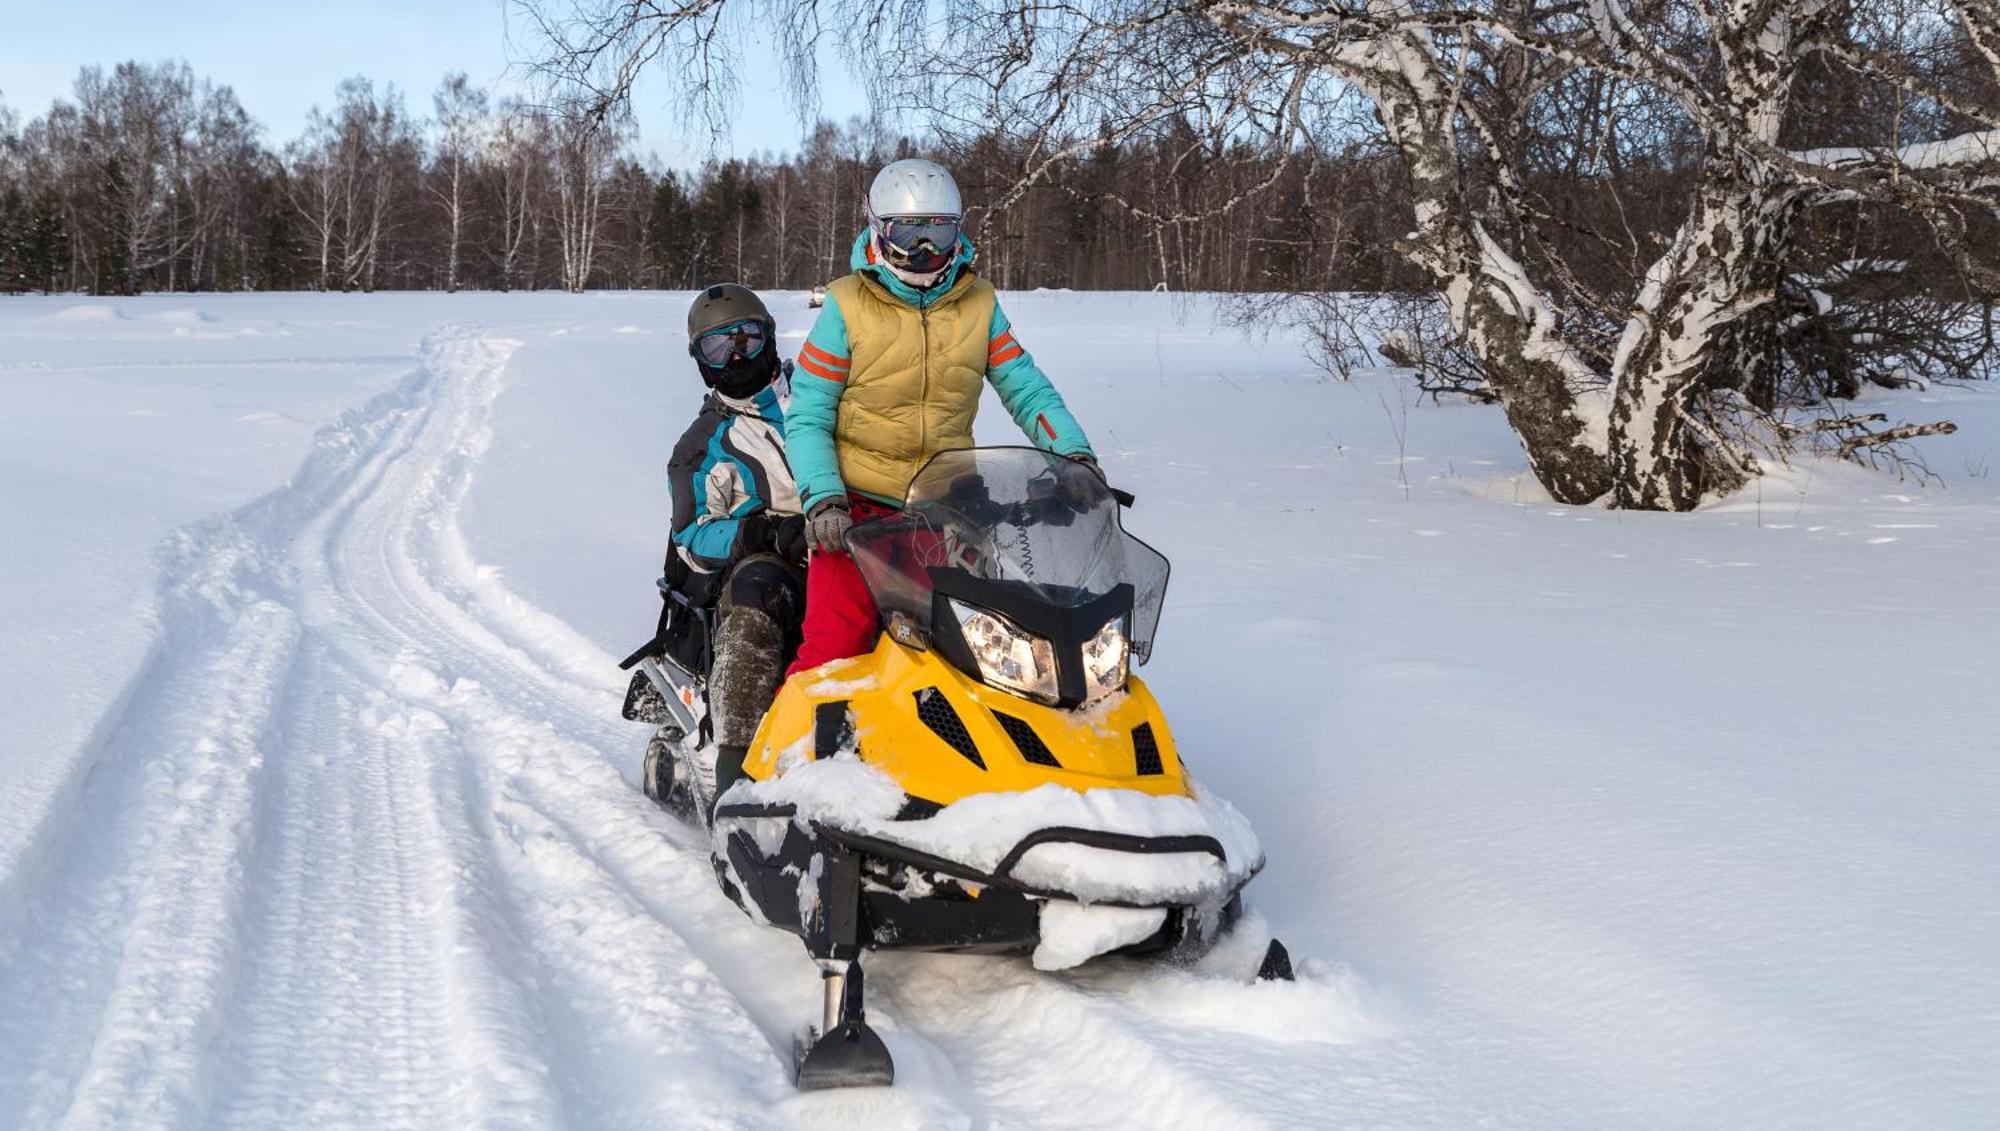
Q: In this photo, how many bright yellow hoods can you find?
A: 1